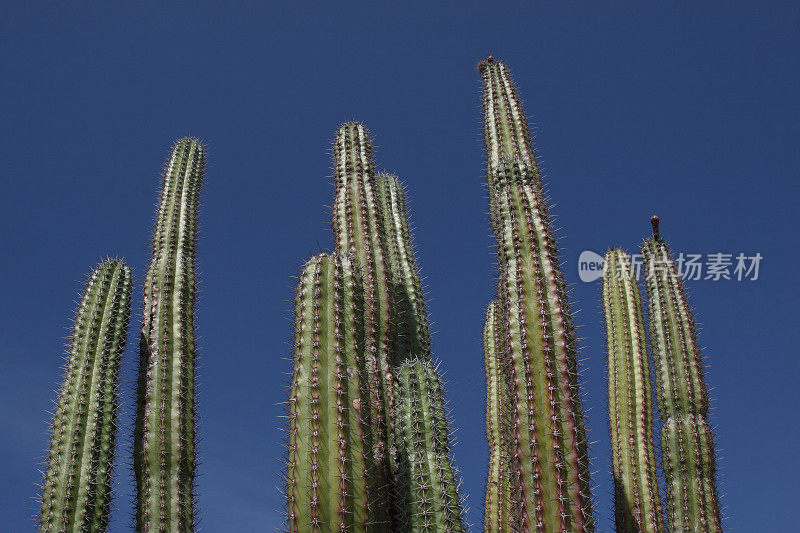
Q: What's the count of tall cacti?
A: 10